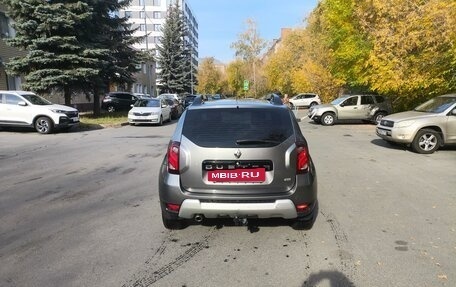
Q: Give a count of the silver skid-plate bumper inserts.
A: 1